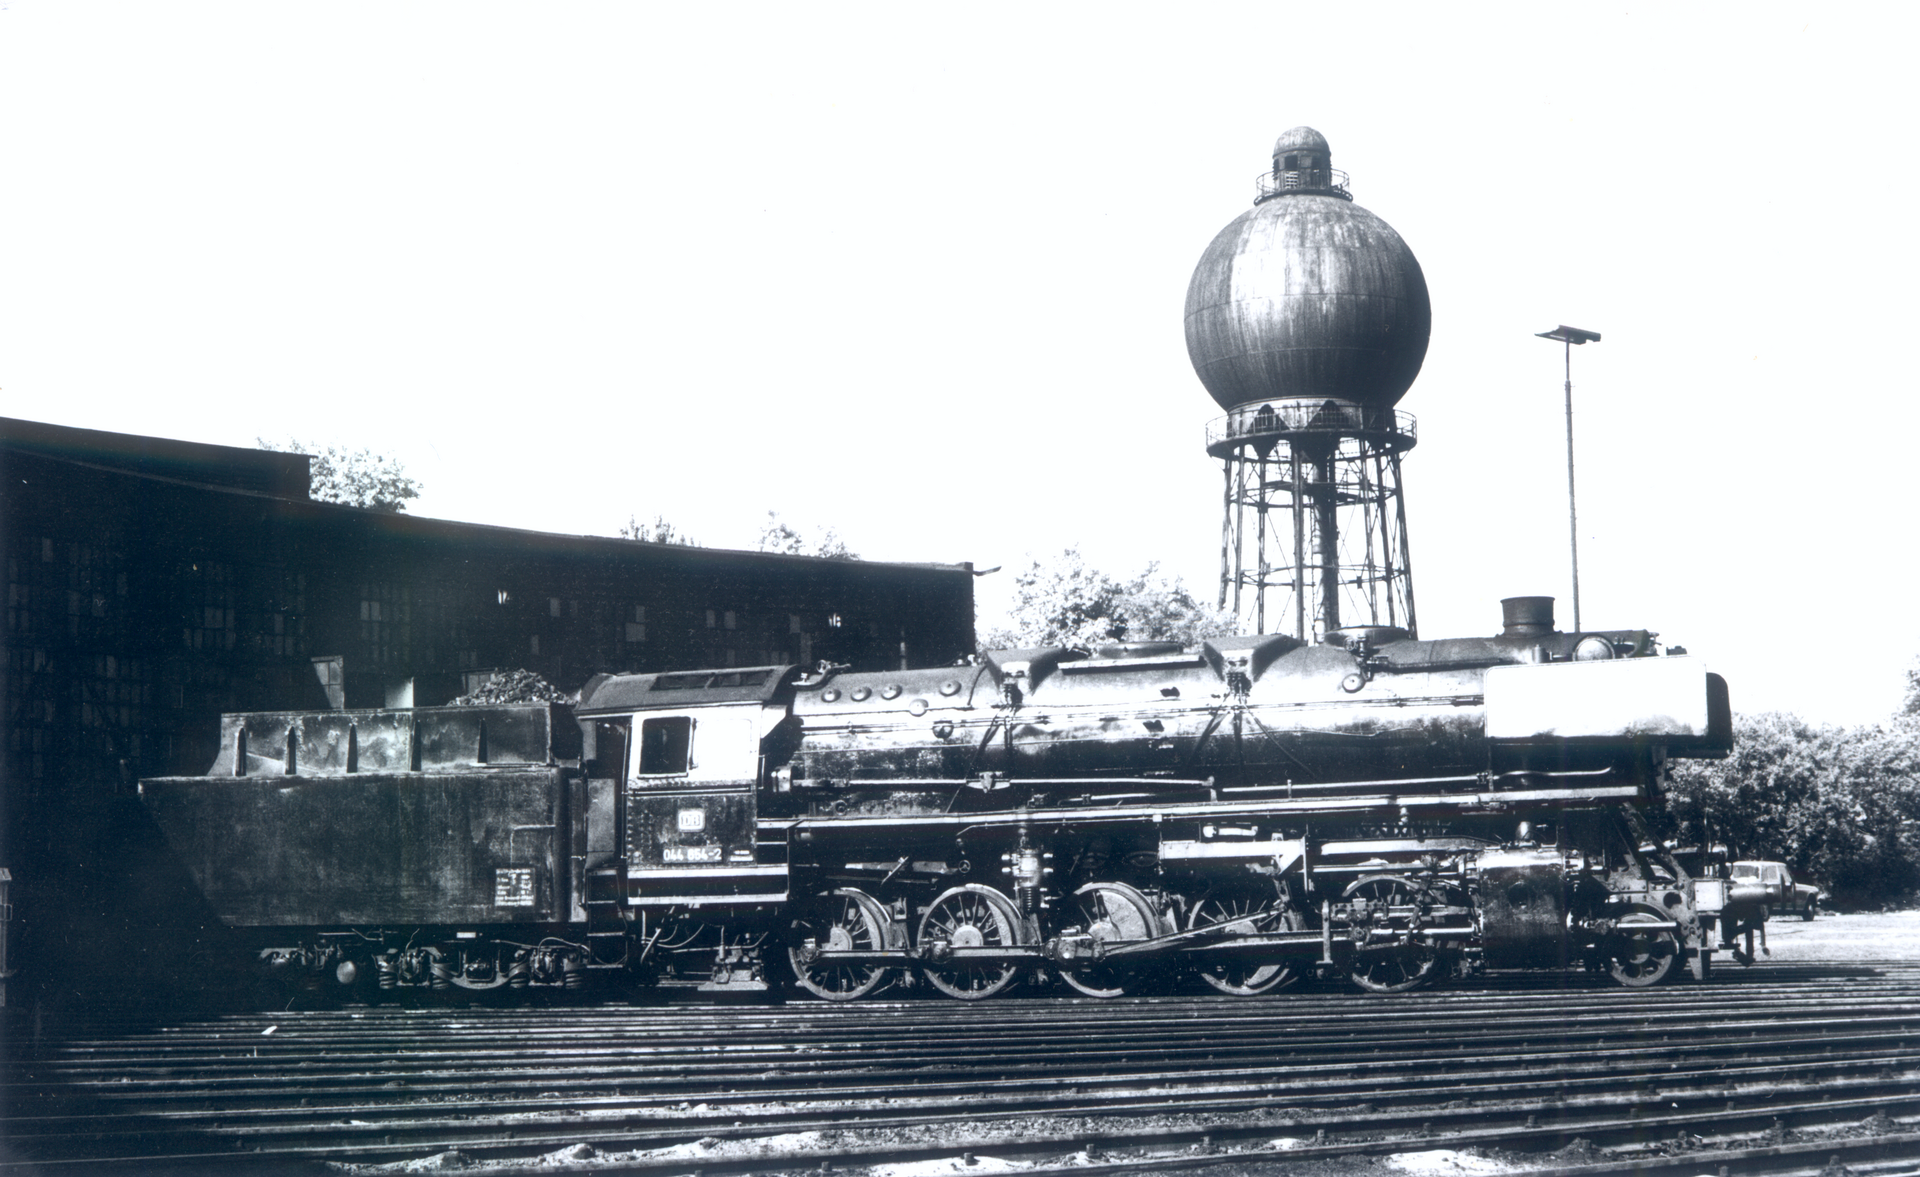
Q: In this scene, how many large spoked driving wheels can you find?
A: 5